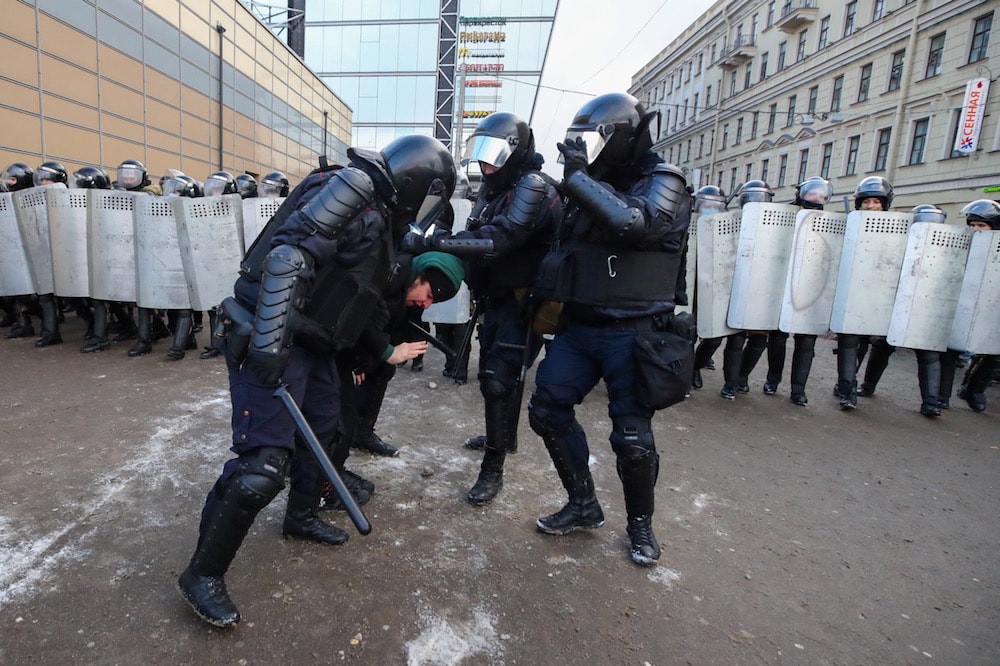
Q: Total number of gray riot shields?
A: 15